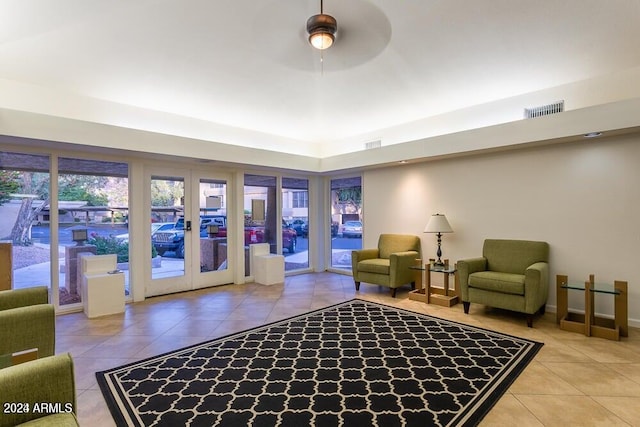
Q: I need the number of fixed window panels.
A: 5